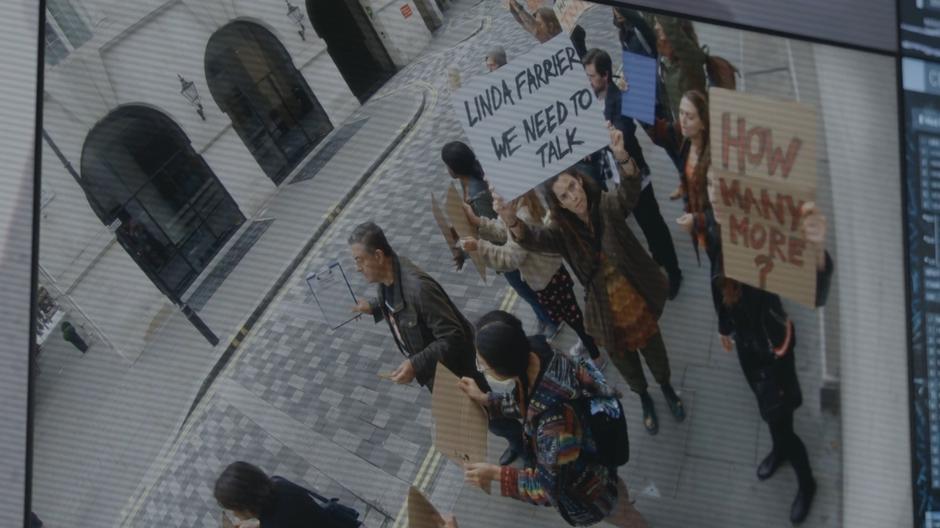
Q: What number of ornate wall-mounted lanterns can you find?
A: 2